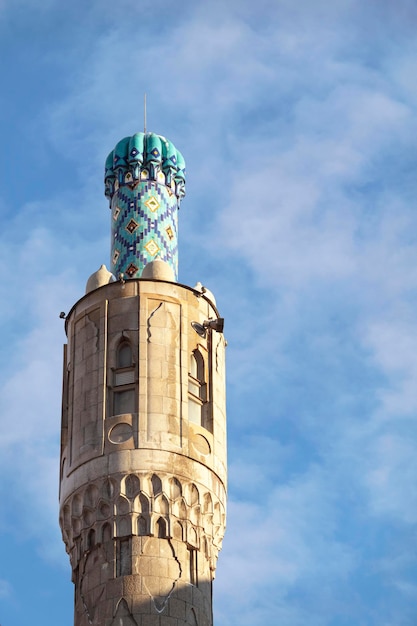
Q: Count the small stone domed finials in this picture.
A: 3